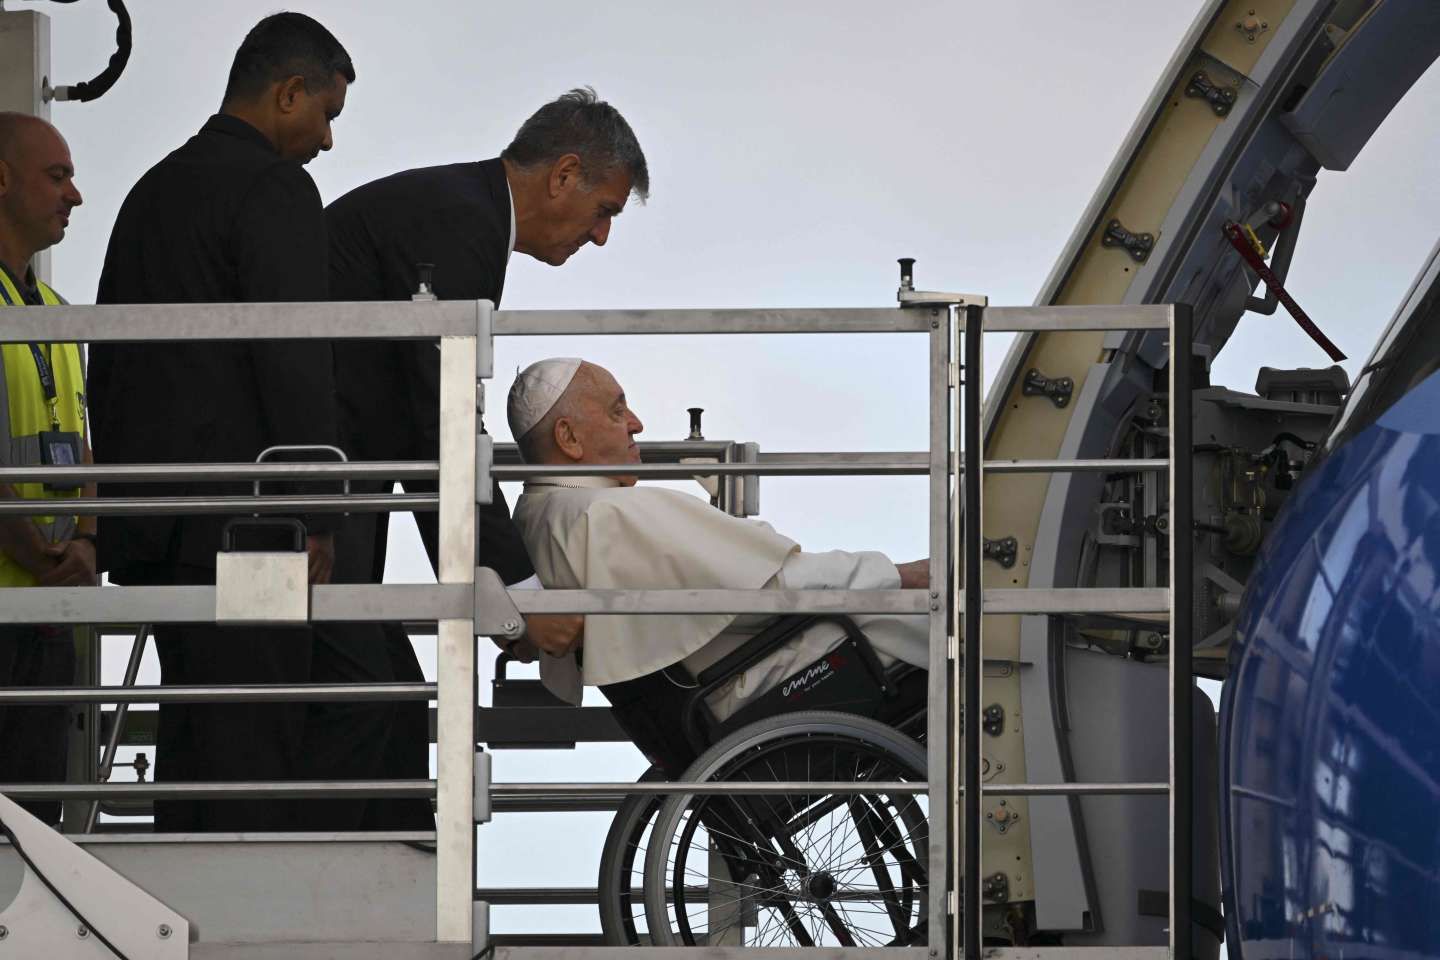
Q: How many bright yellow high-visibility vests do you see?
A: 1